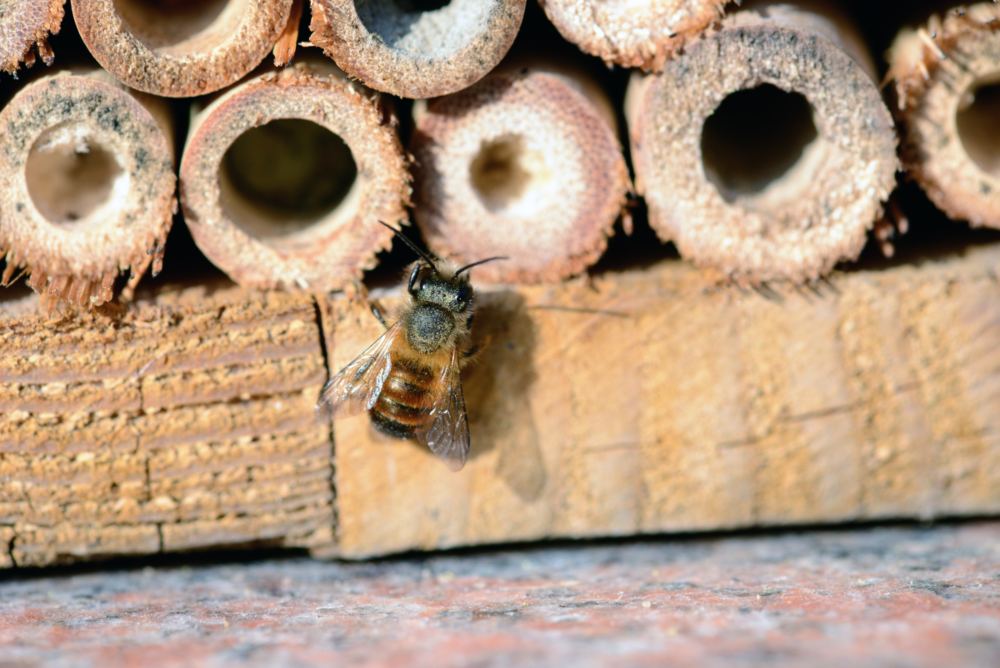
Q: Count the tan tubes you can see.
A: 9